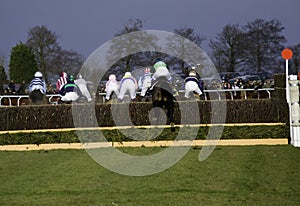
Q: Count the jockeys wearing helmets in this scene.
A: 9